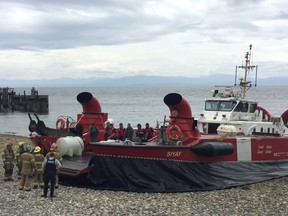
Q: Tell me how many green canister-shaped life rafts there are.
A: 0